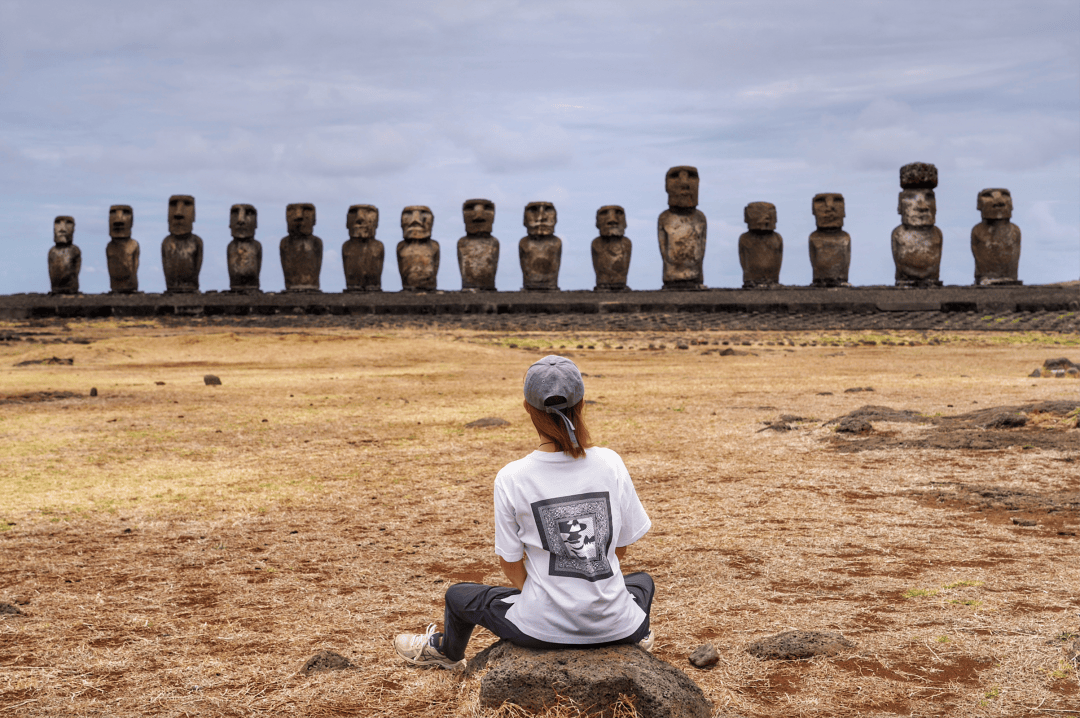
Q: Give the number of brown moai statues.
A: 15